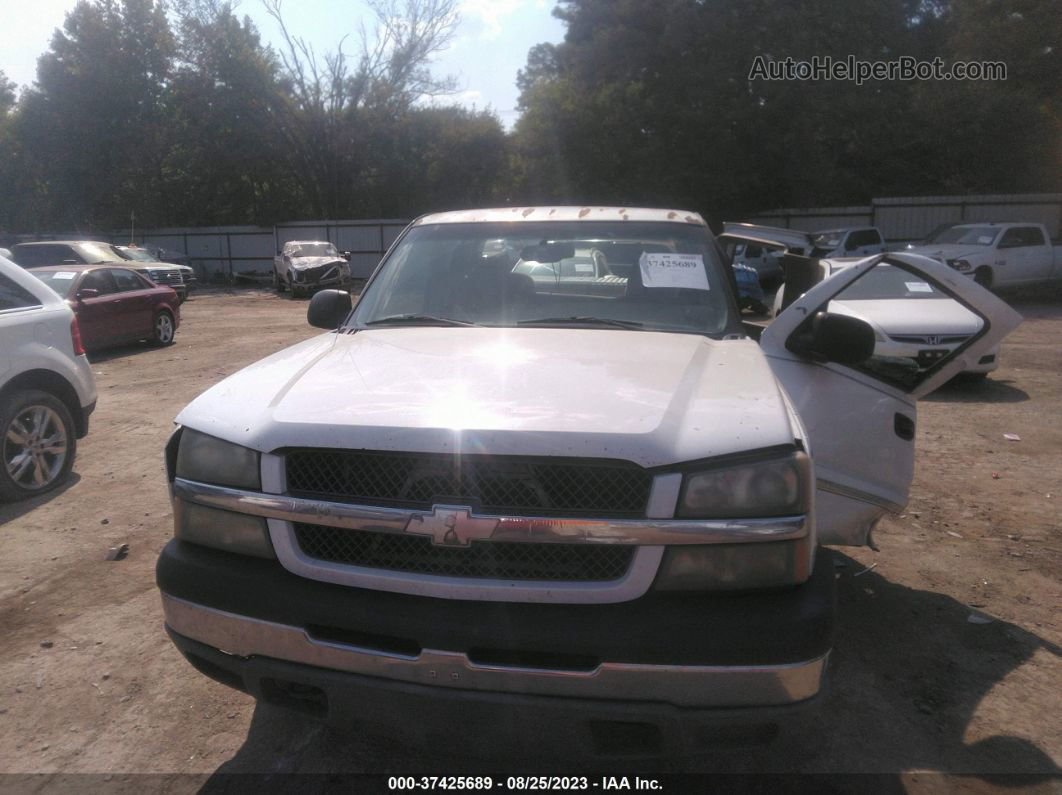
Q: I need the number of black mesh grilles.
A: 2